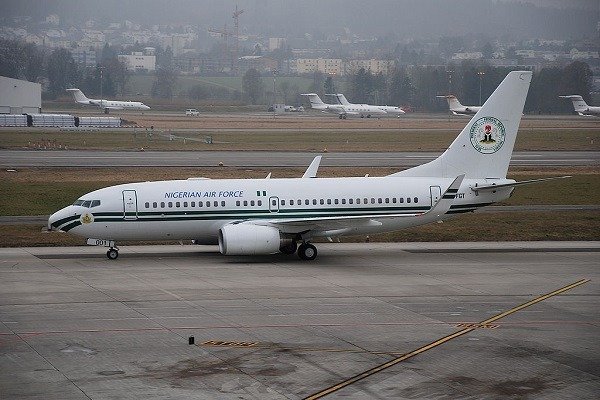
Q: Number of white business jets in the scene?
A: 5